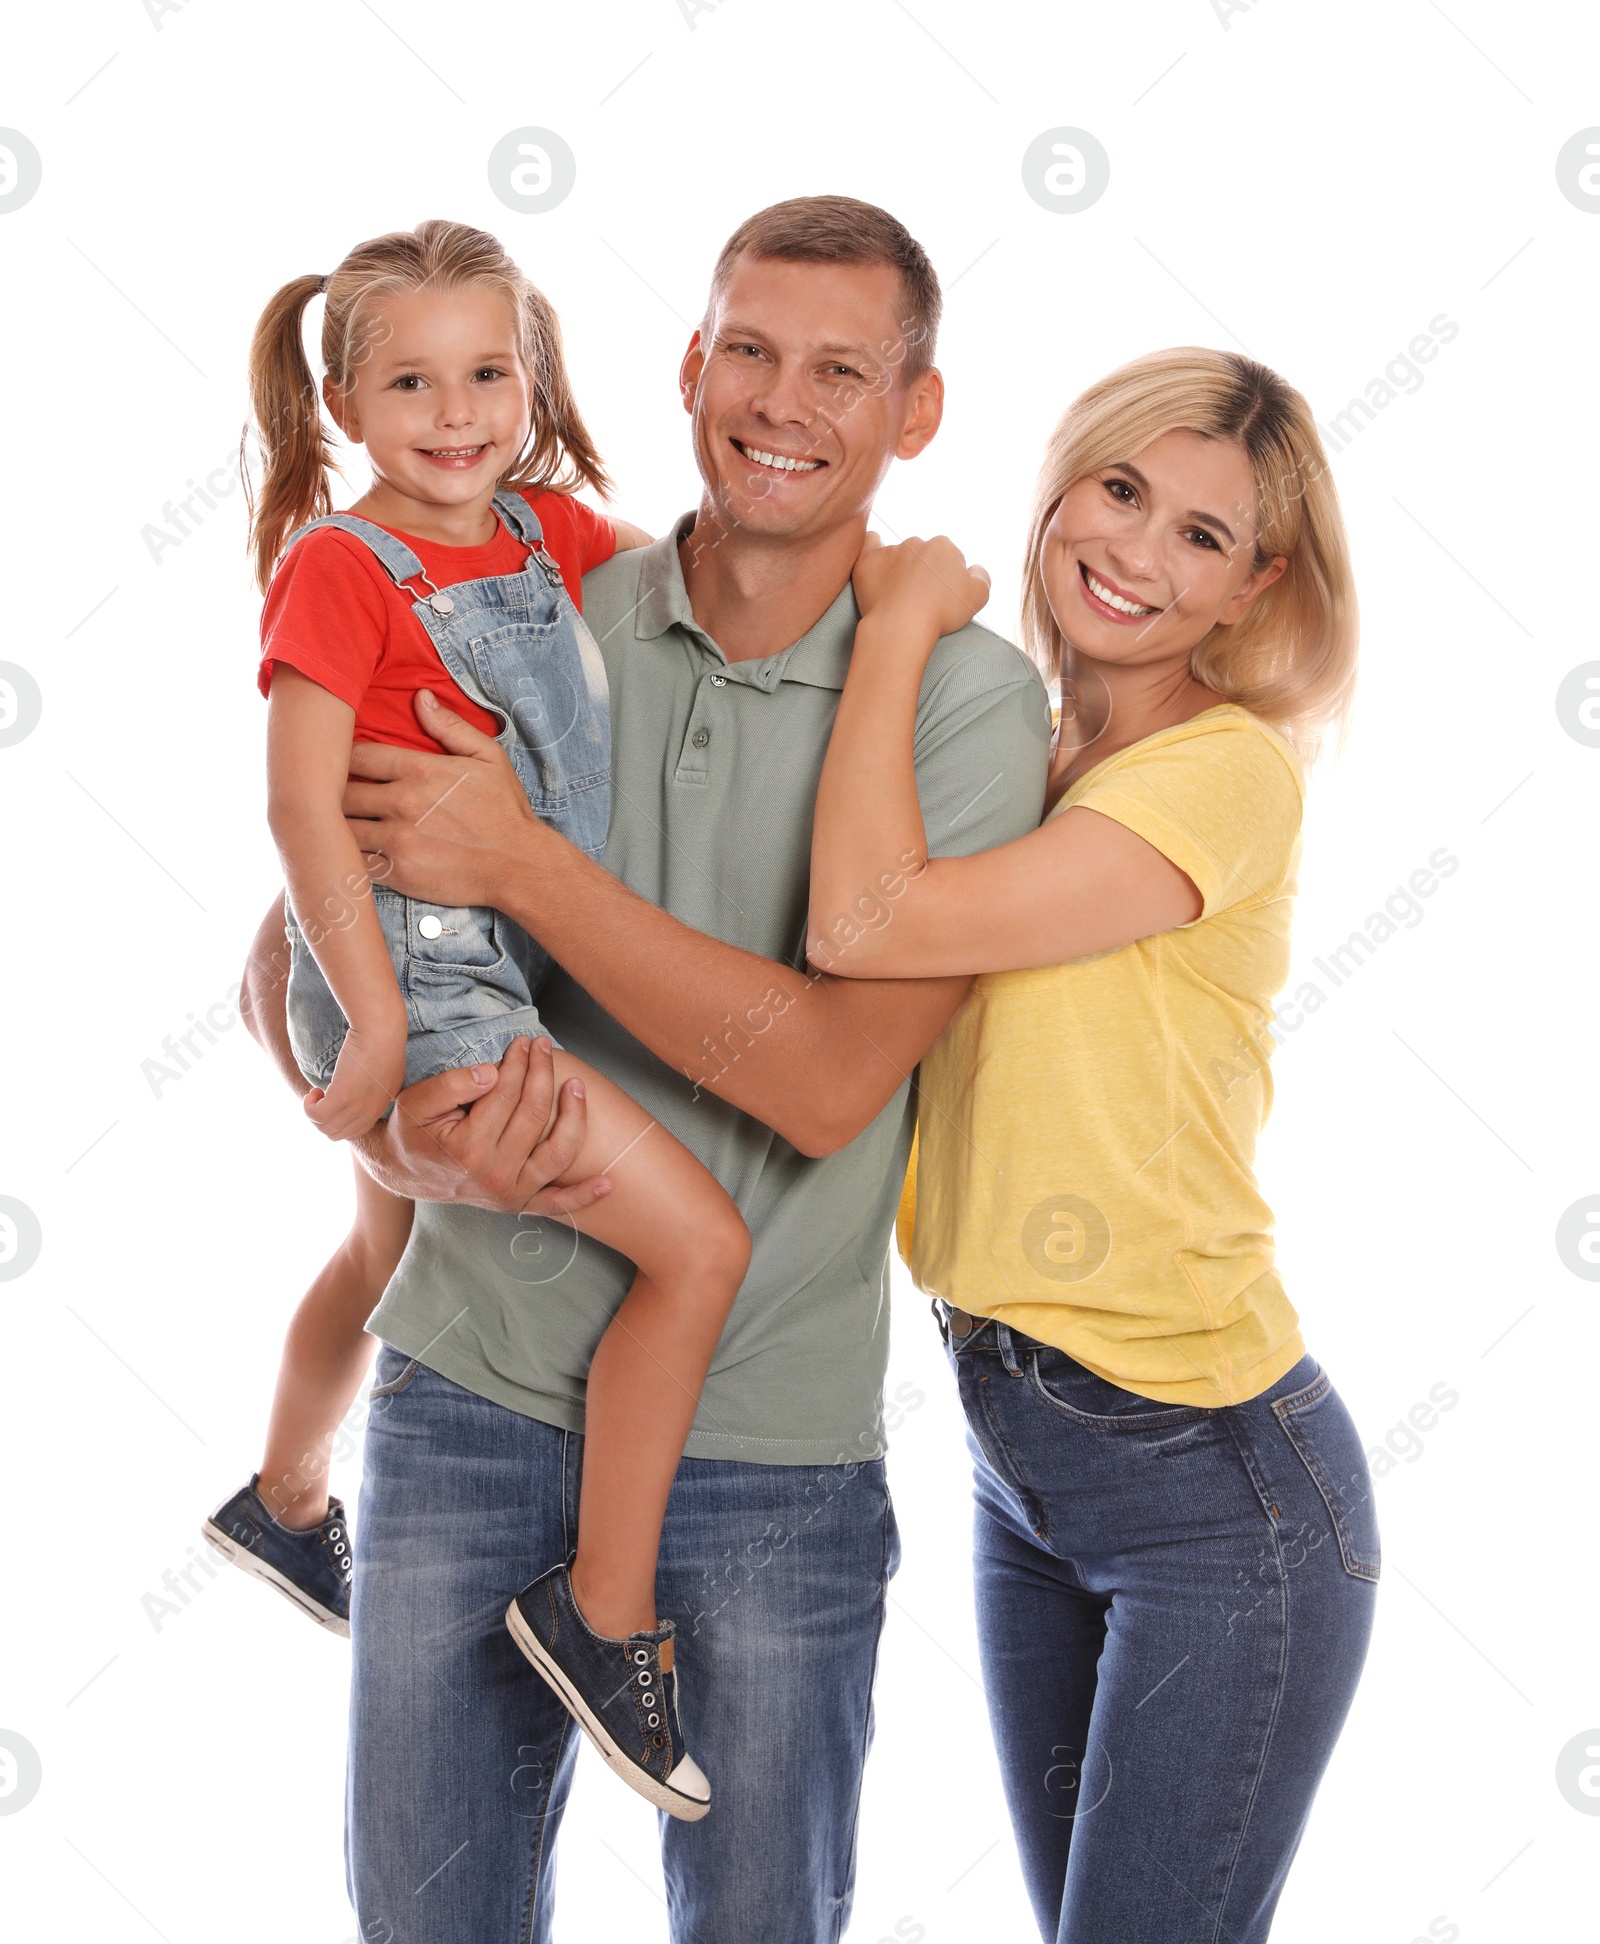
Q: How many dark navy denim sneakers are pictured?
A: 2